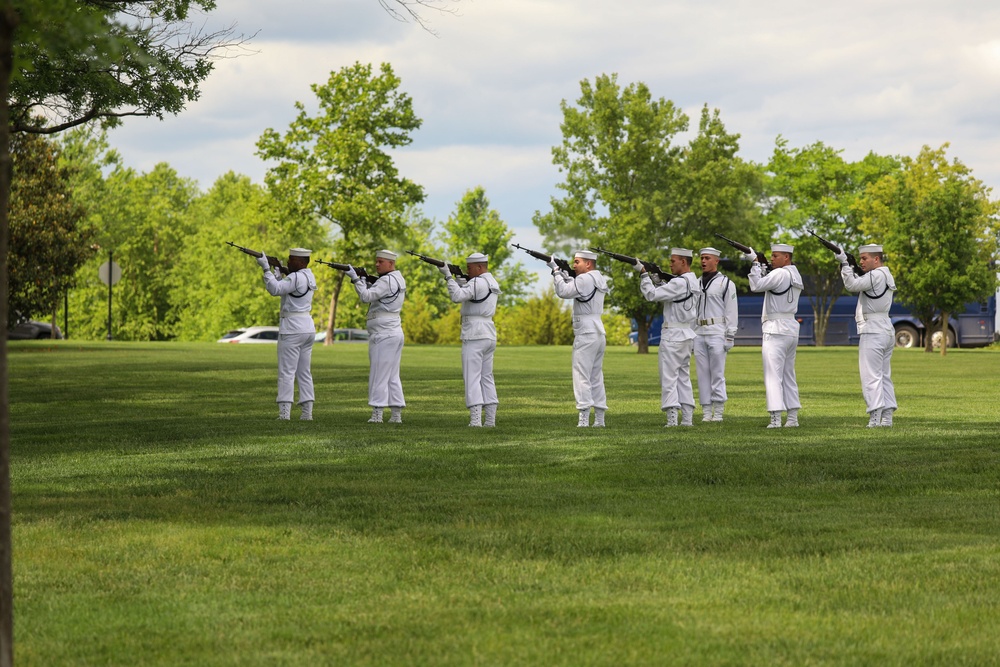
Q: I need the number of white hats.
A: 8